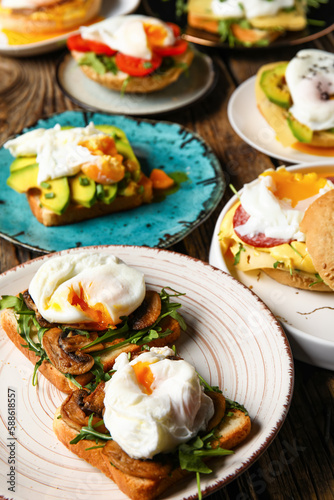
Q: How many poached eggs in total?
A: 8